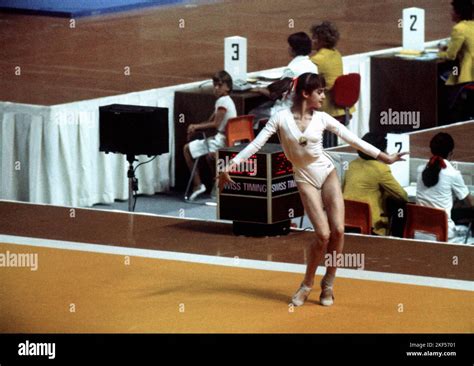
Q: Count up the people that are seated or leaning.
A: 6